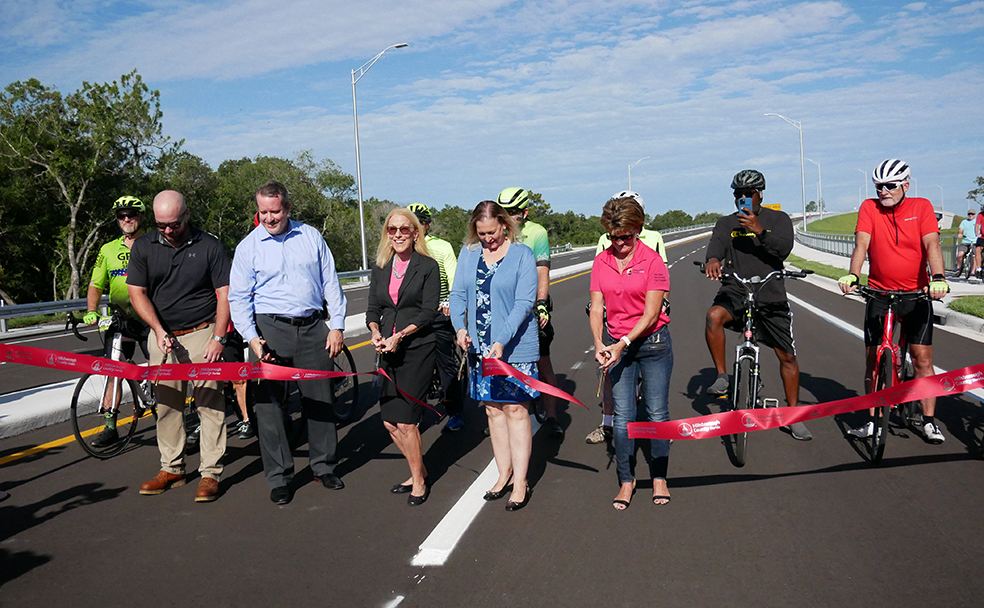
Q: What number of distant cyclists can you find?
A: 2